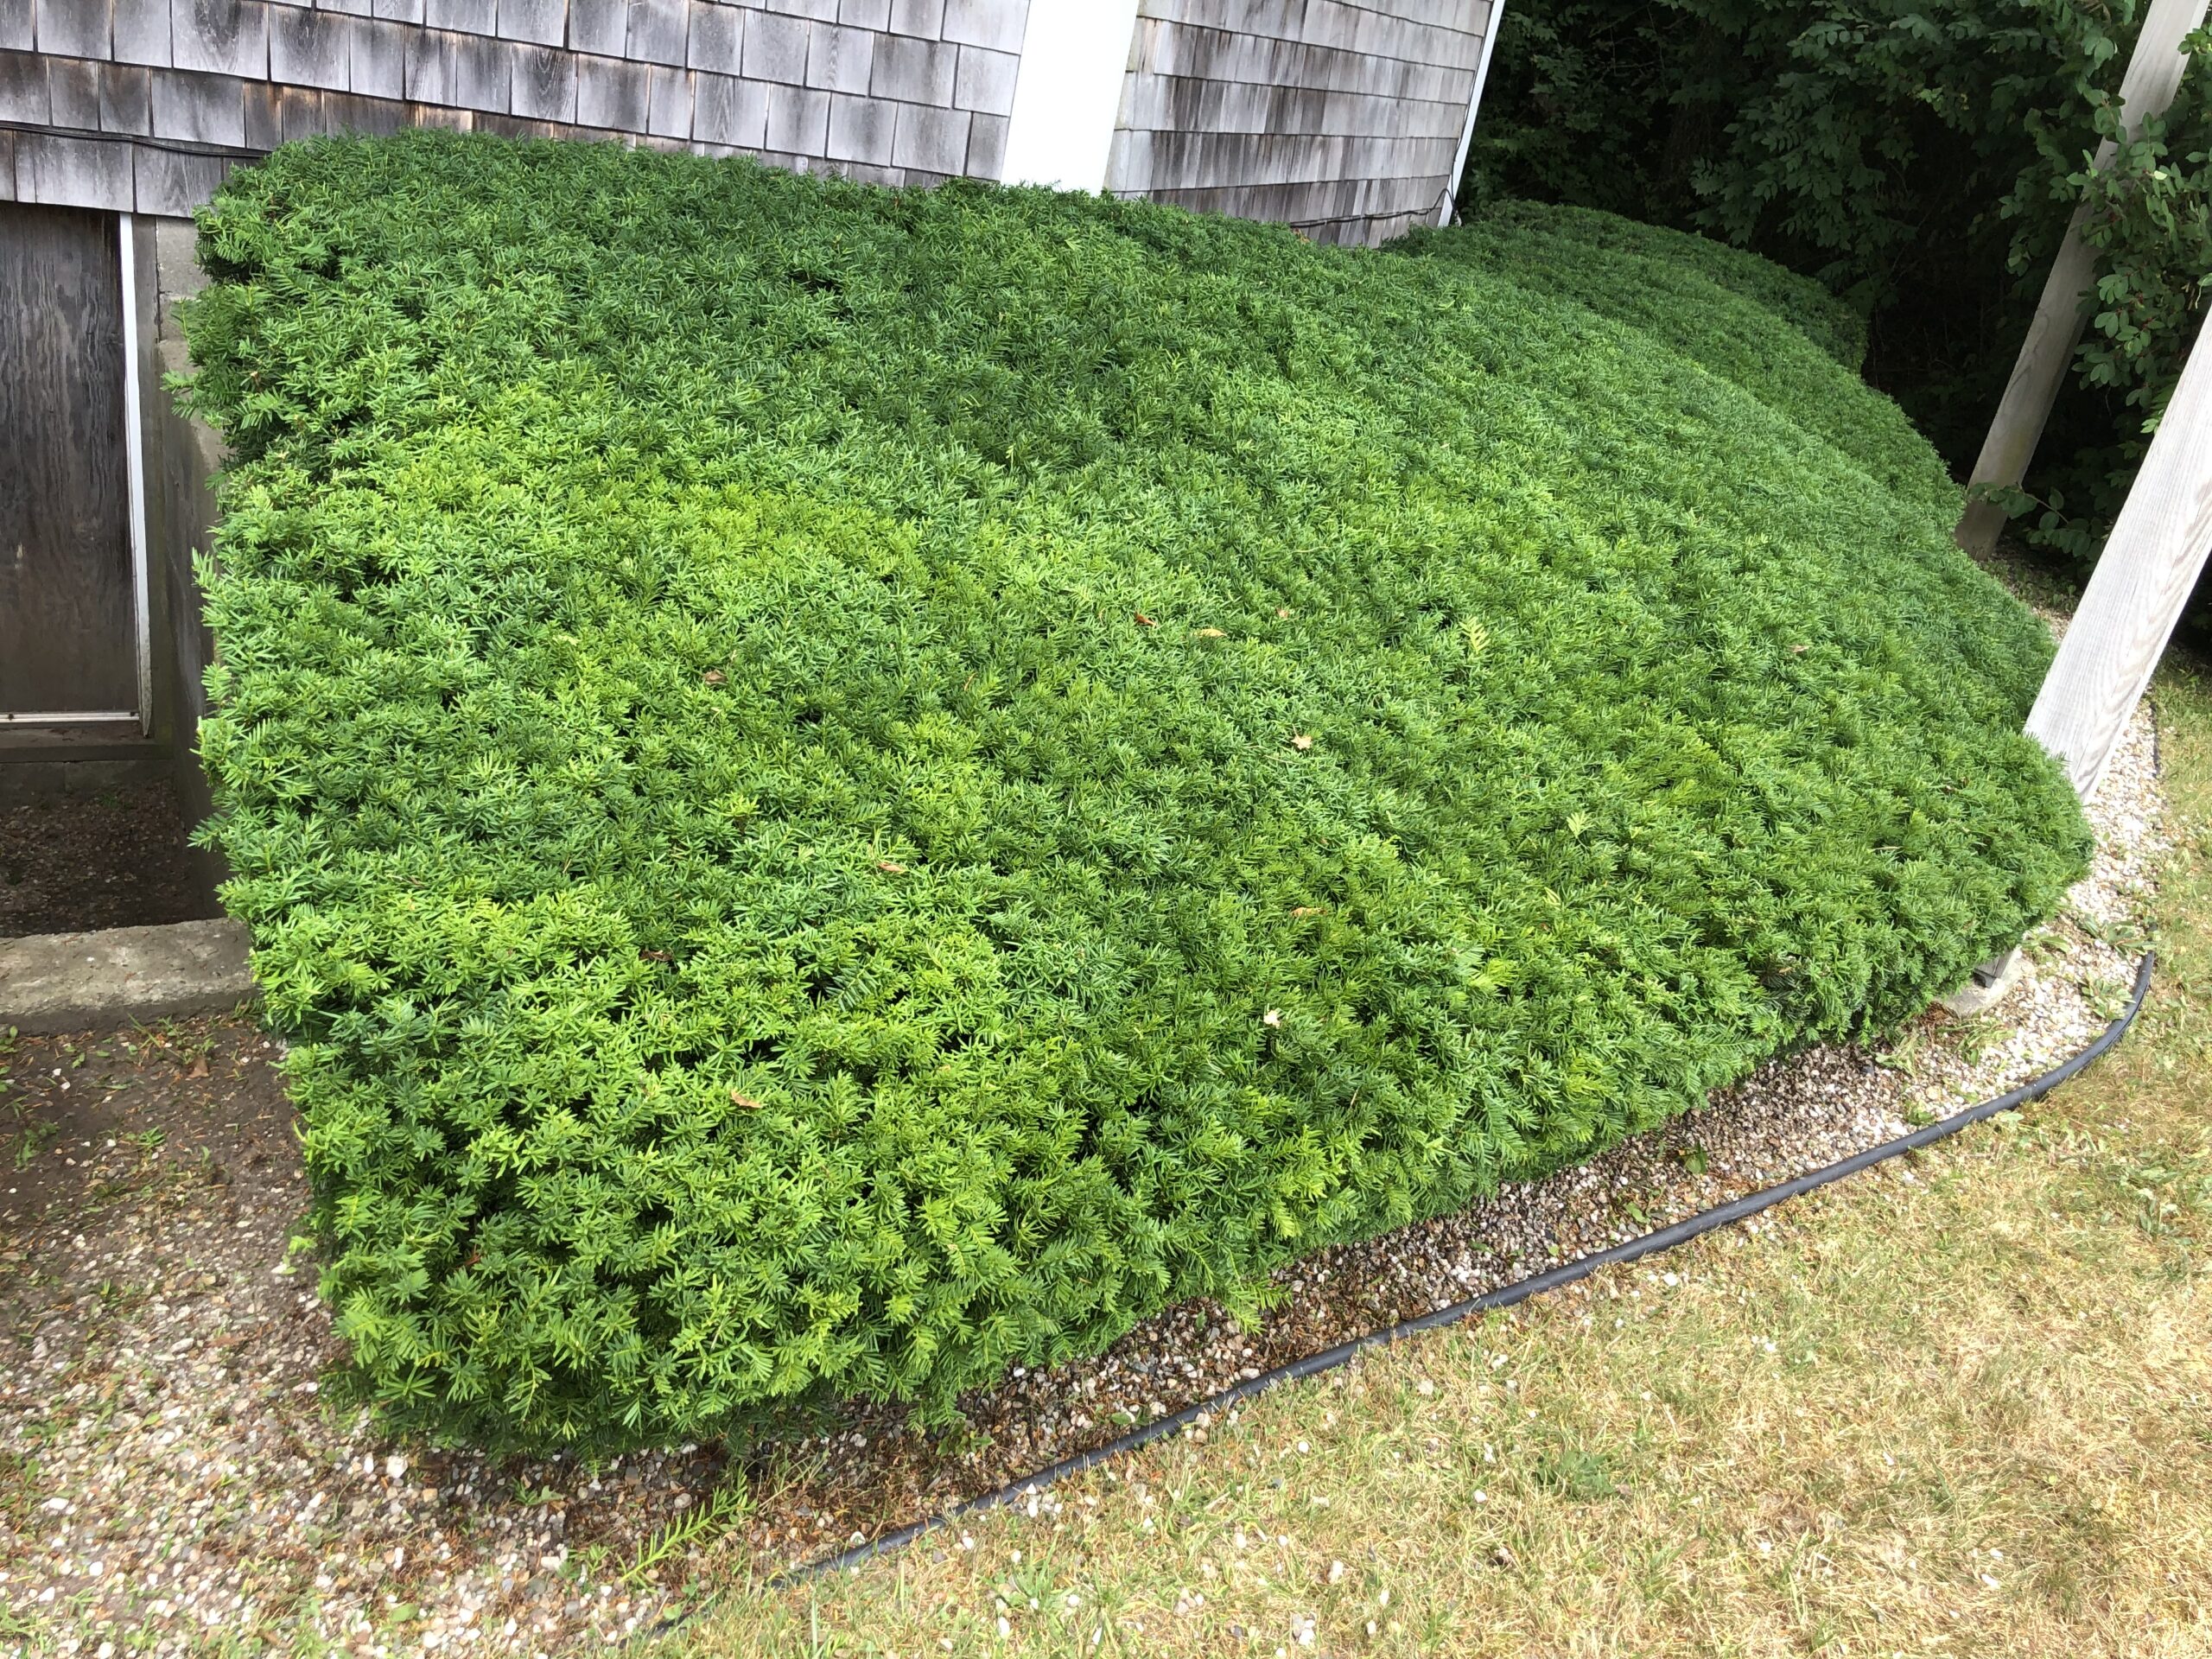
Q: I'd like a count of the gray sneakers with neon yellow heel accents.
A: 0